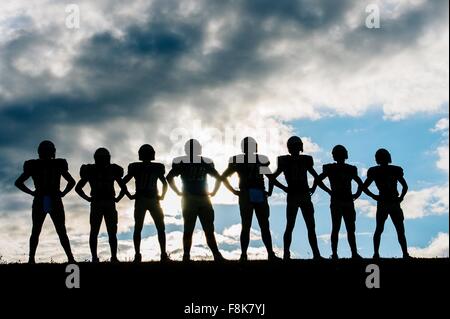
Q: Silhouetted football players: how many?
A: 8